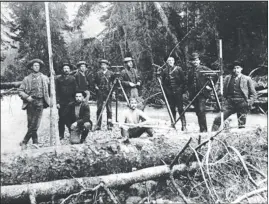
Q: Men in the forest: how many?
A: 10